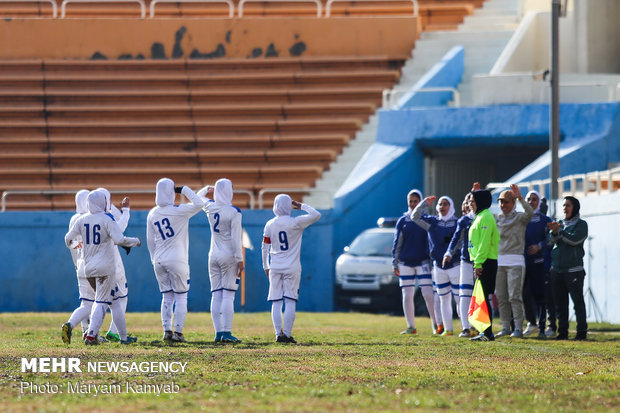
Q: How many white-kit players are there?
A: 6